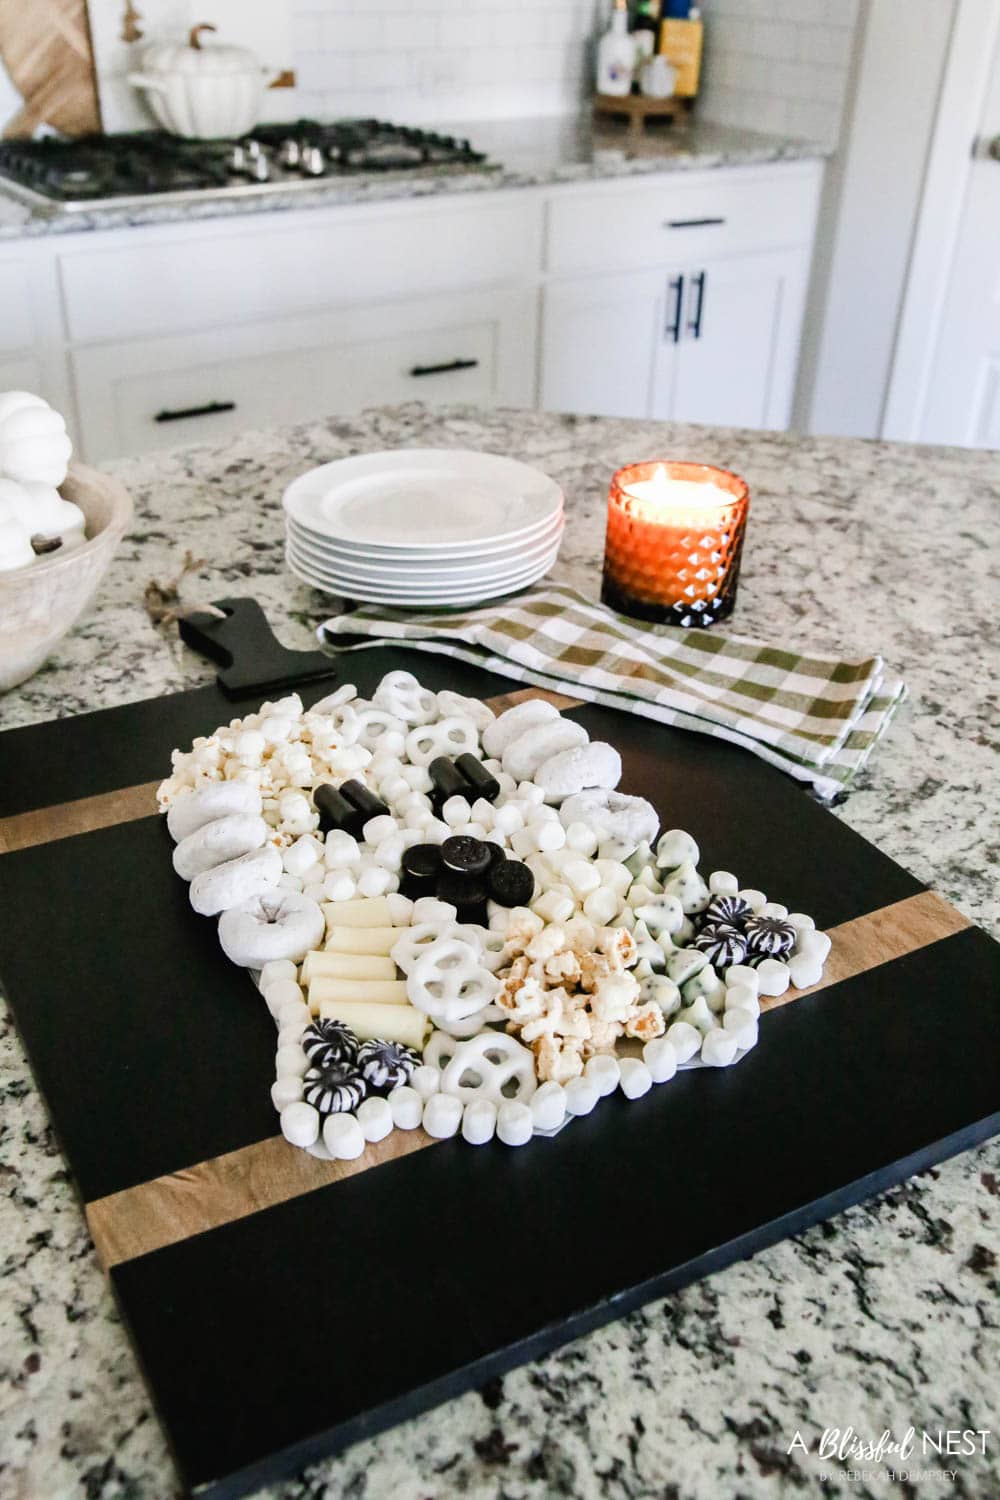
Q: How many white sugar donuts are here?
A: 8